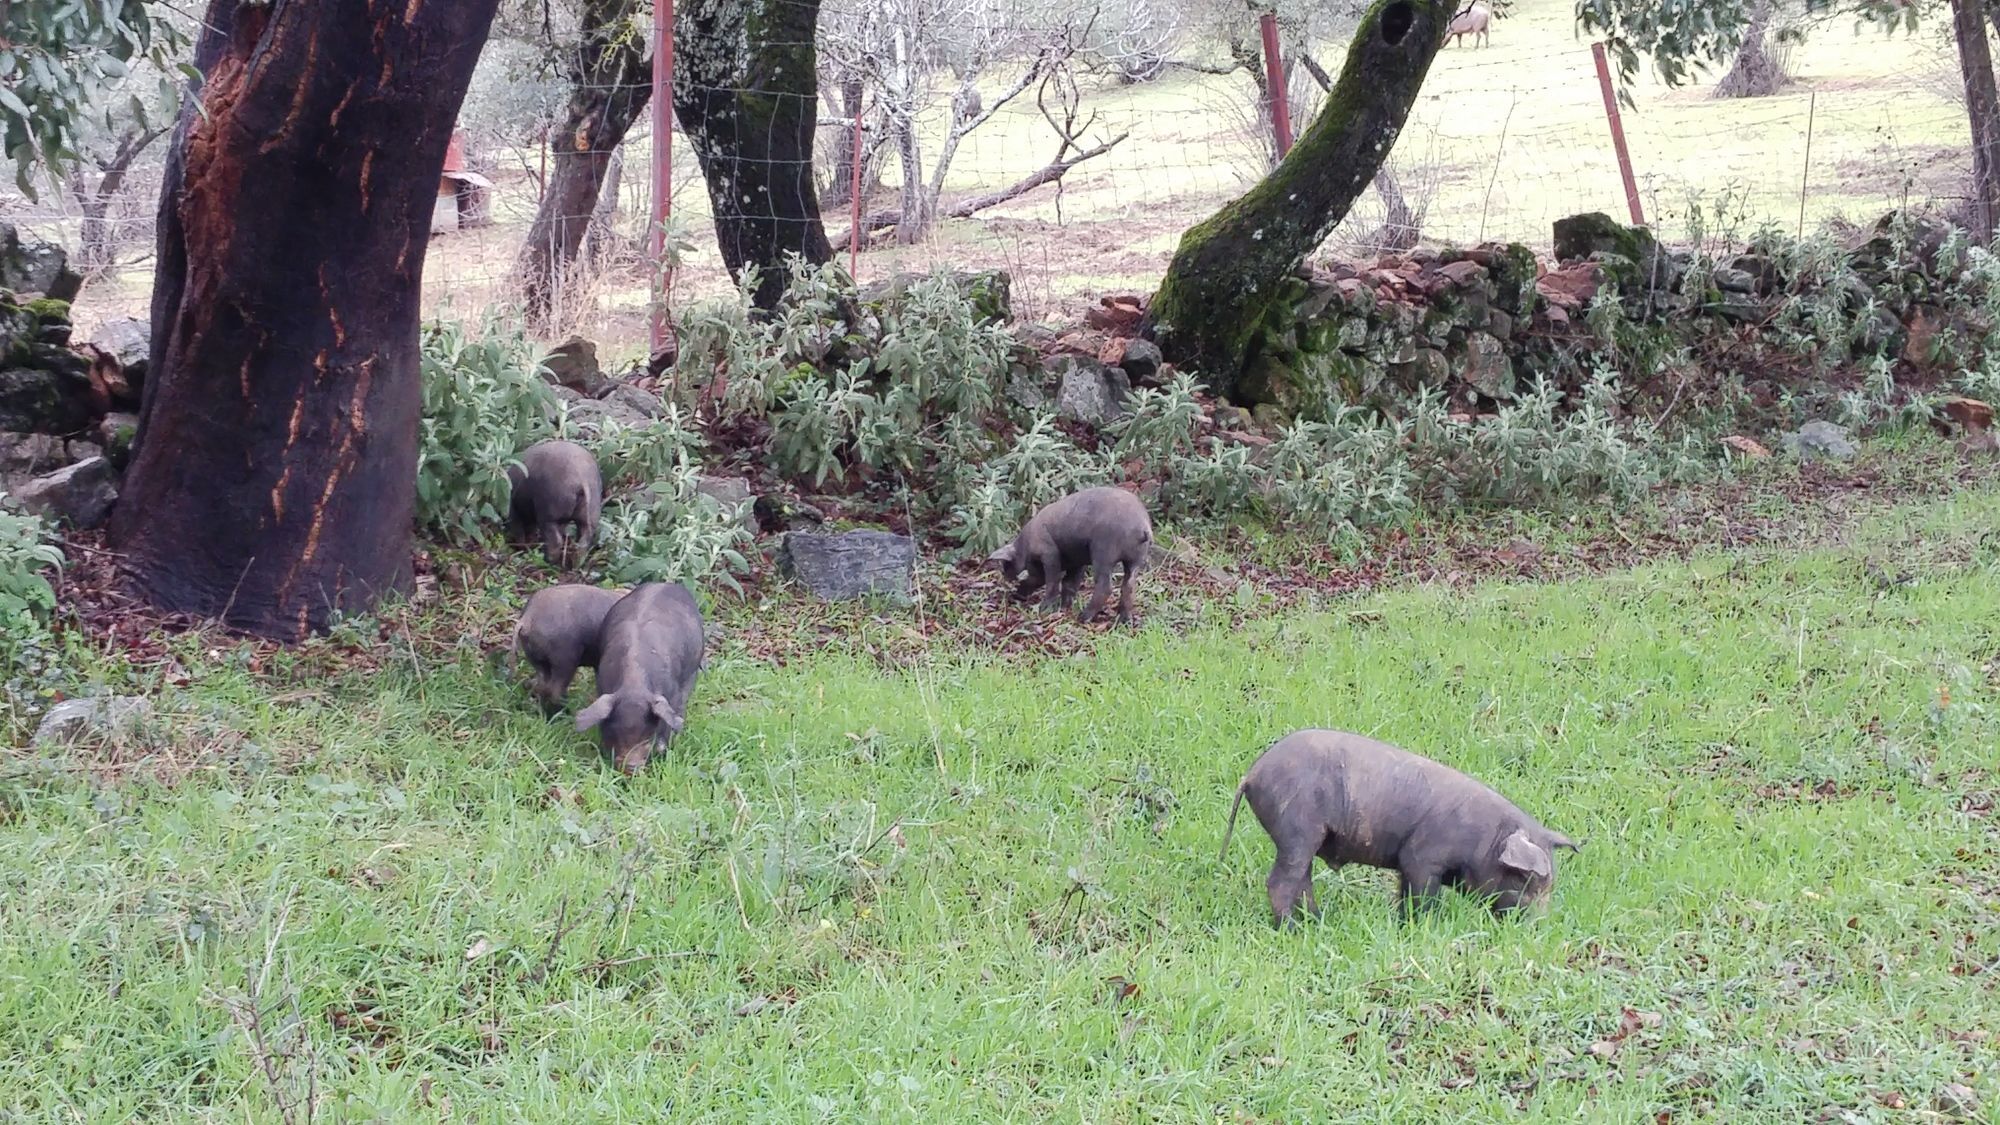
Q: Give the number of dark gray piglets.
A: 5